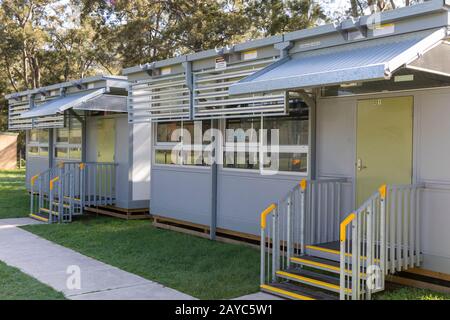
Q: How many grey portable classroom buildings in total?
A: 2